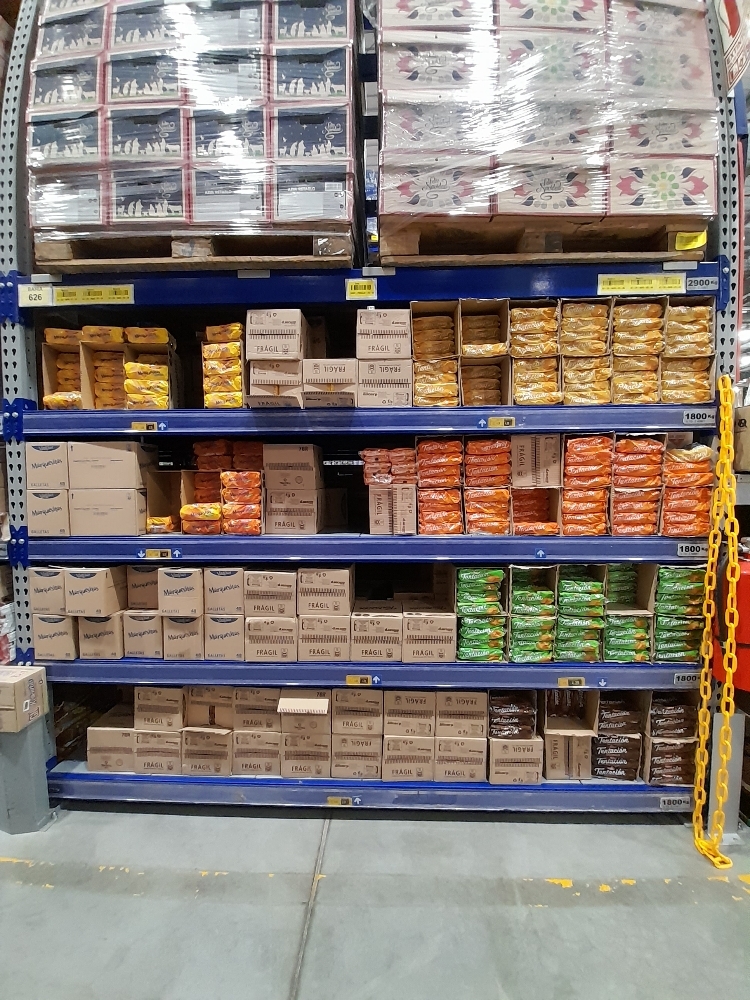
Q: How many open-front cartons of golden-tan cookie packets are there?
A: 12